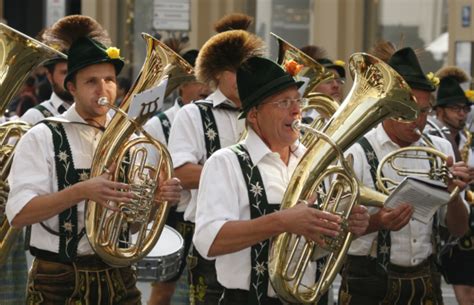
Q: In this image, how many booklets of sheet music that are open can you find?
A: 1